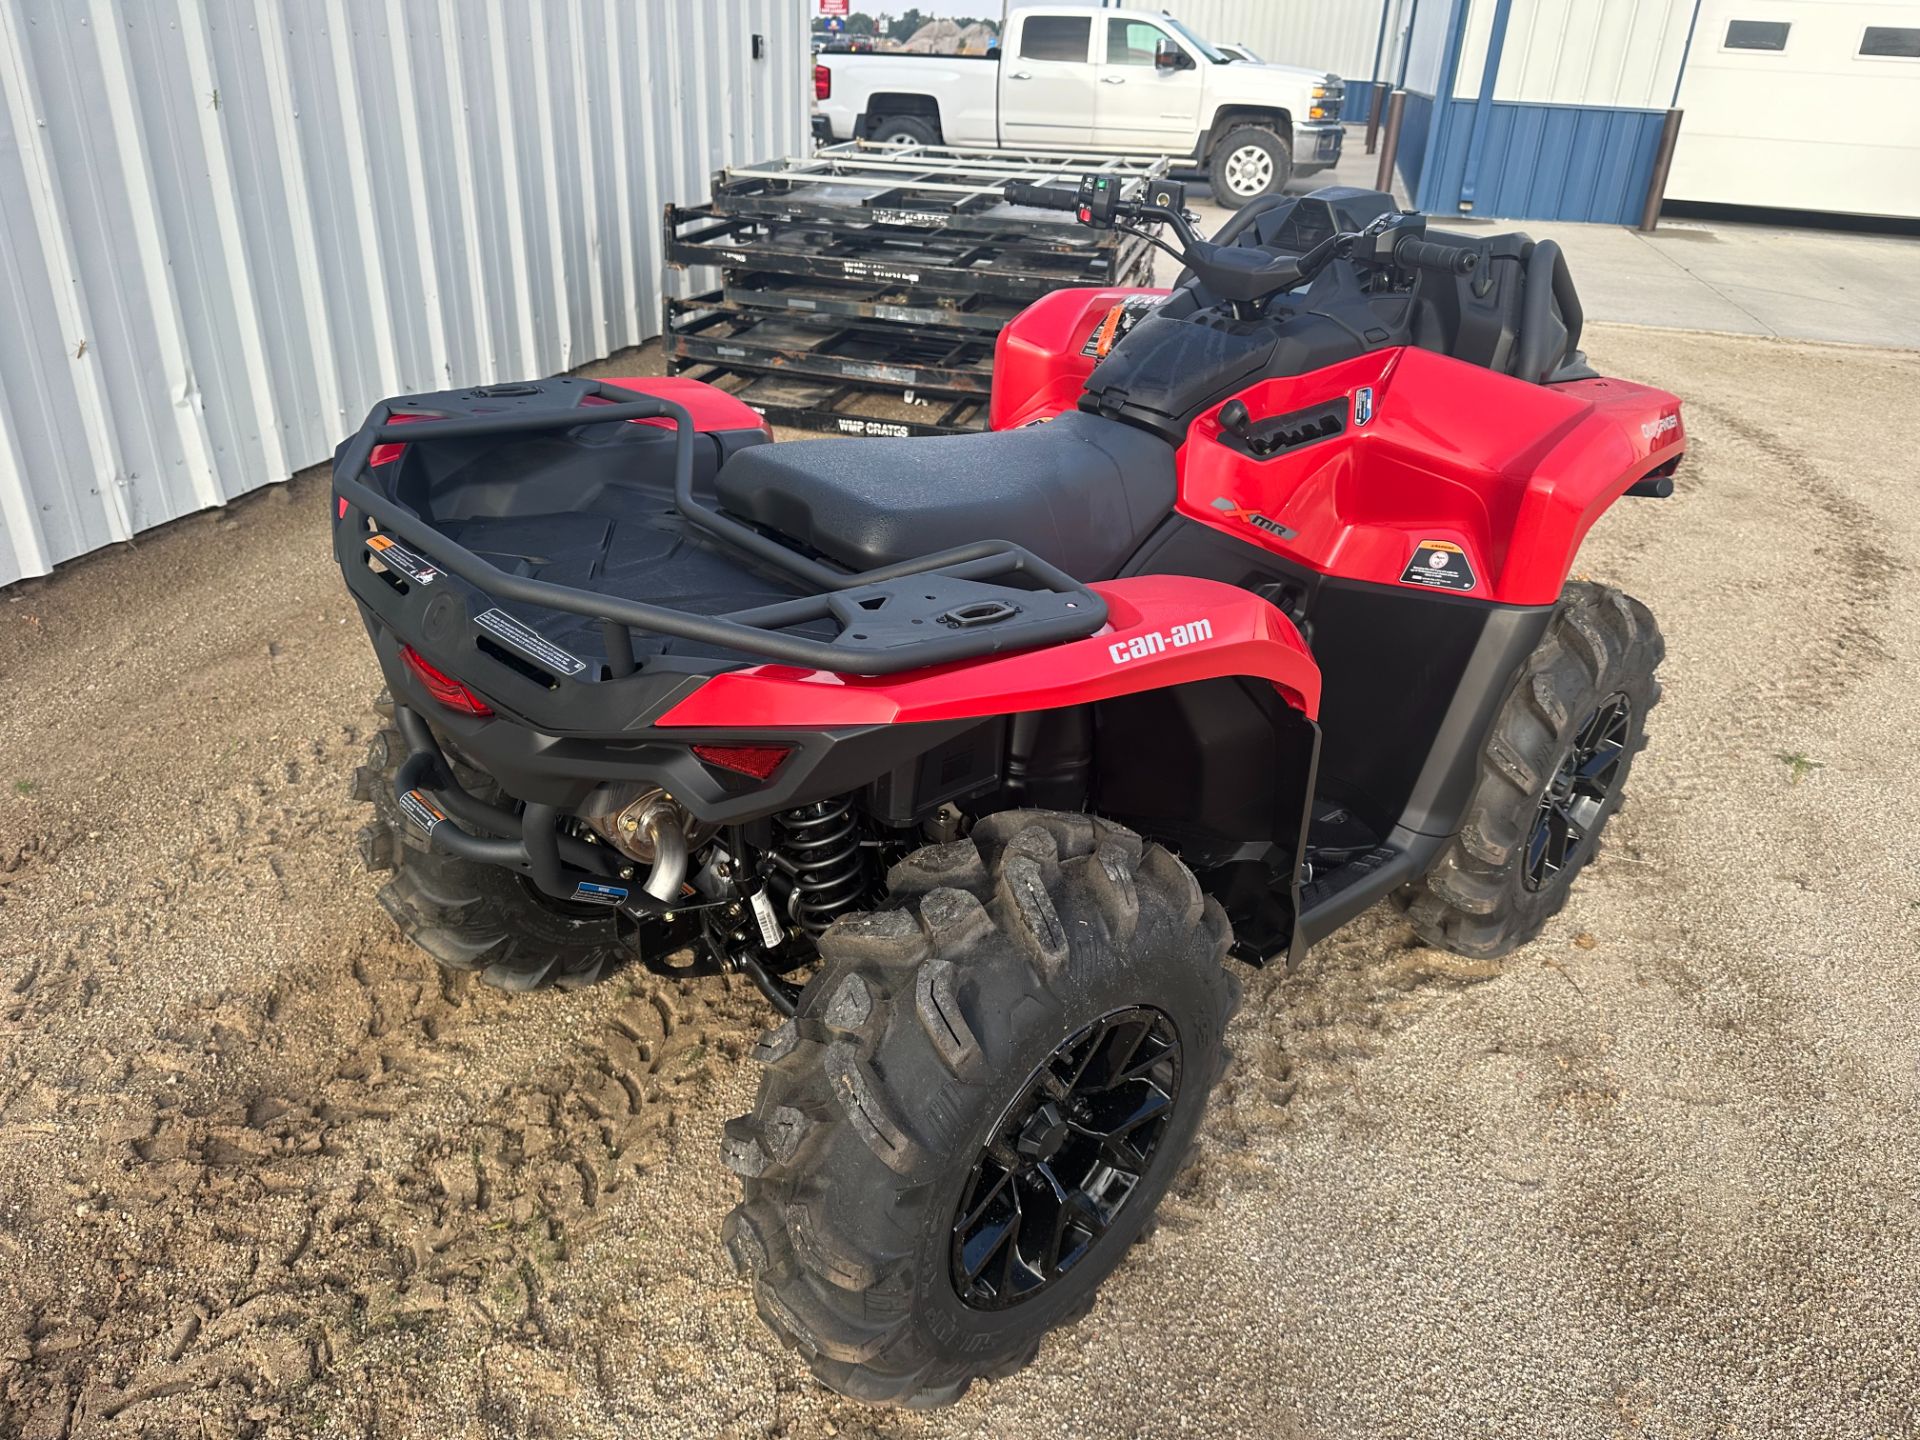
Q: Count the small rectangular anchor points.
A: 2